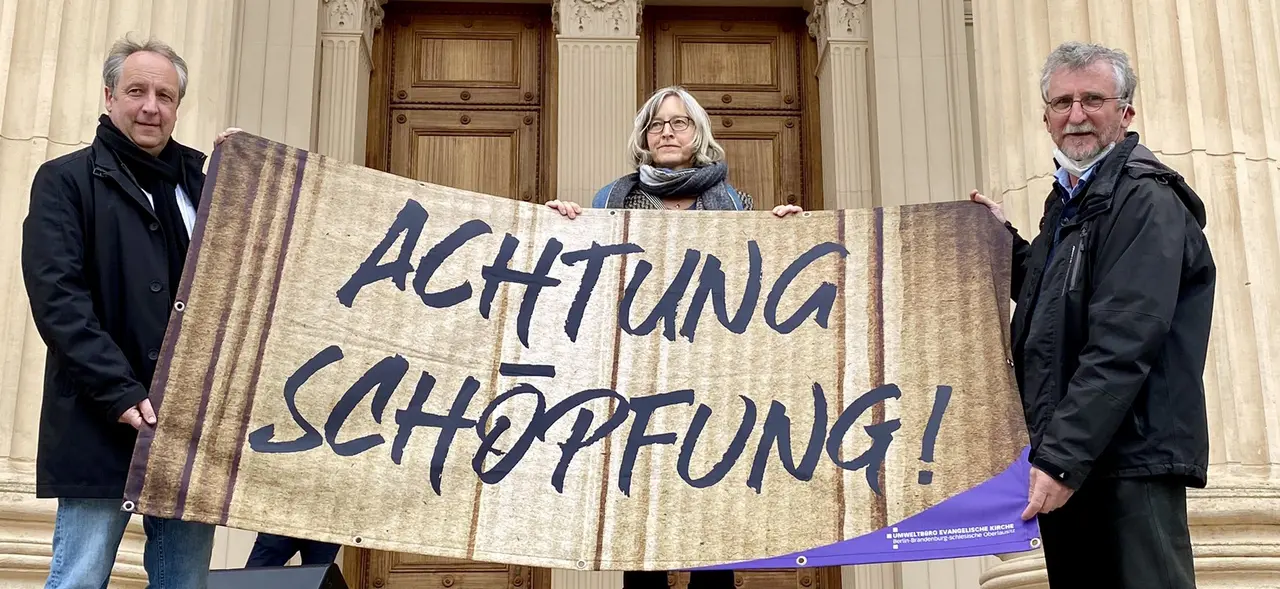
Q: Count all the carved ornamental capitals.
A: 3